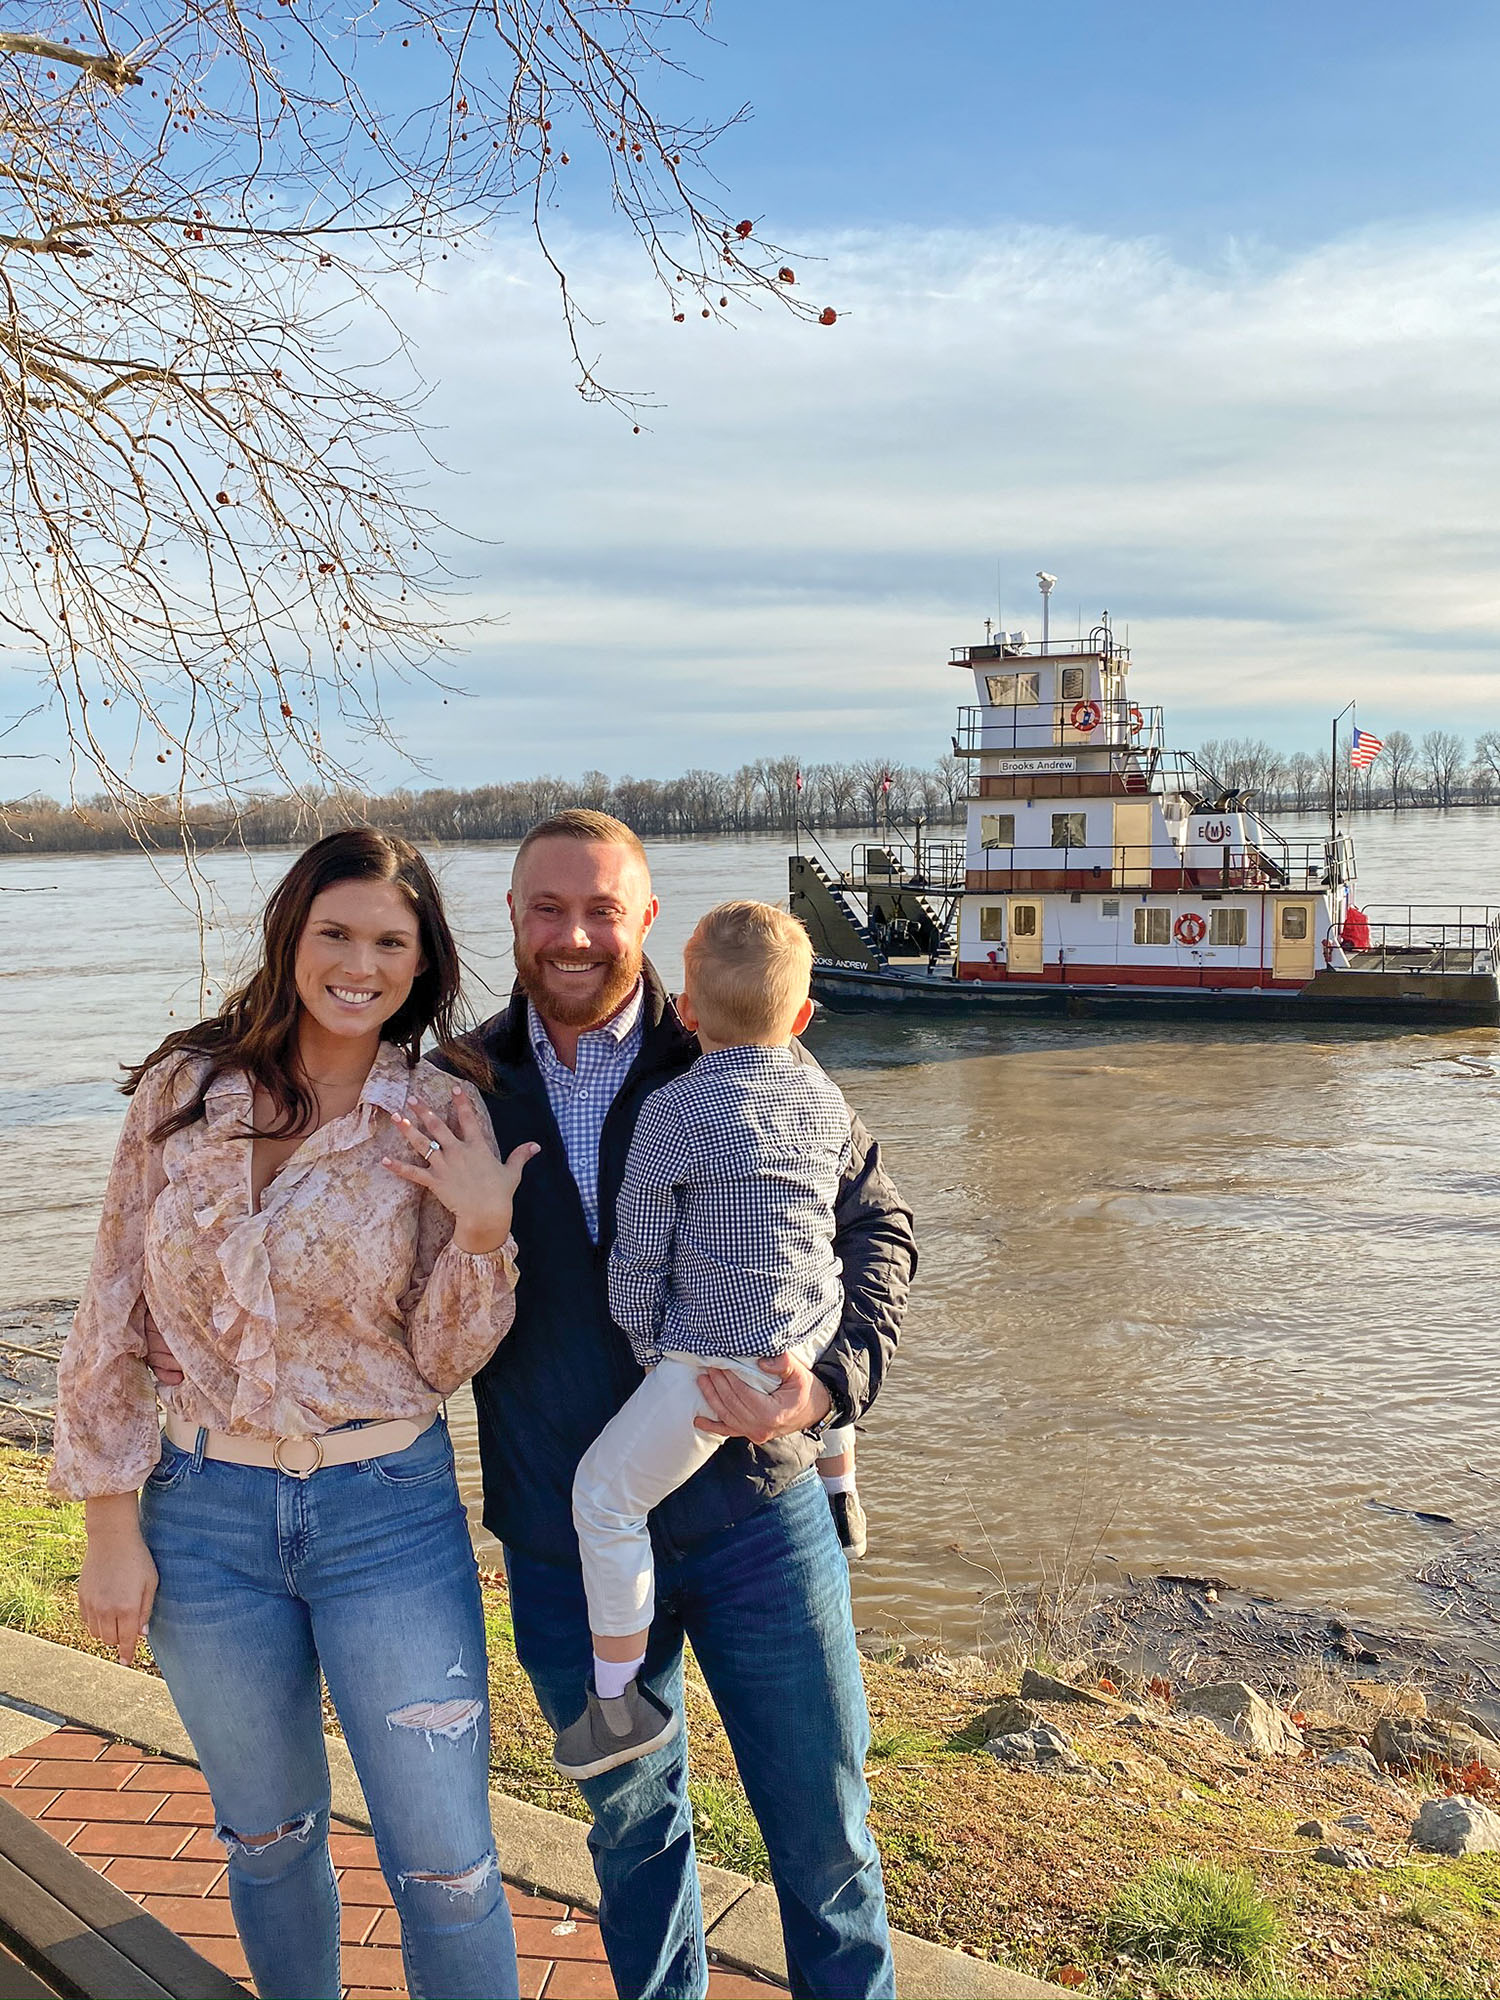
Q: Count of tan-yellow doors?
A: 4